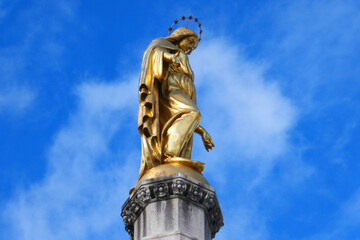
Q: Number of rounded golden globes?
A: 1